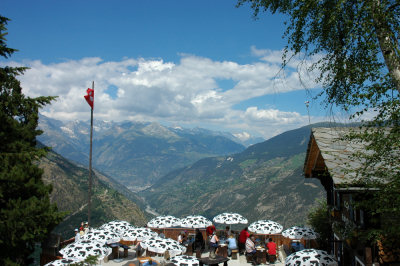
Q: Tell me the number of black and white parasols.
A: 13